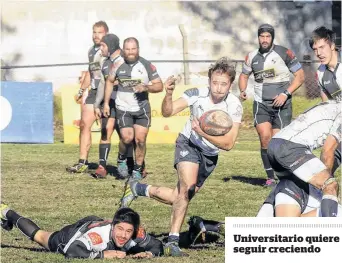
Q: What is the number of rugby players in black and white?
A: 6